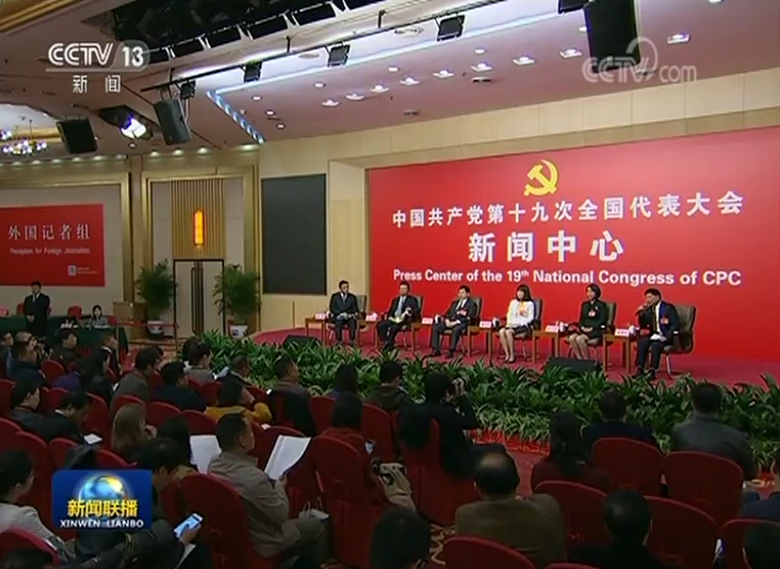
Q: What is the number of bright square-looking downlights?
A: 9